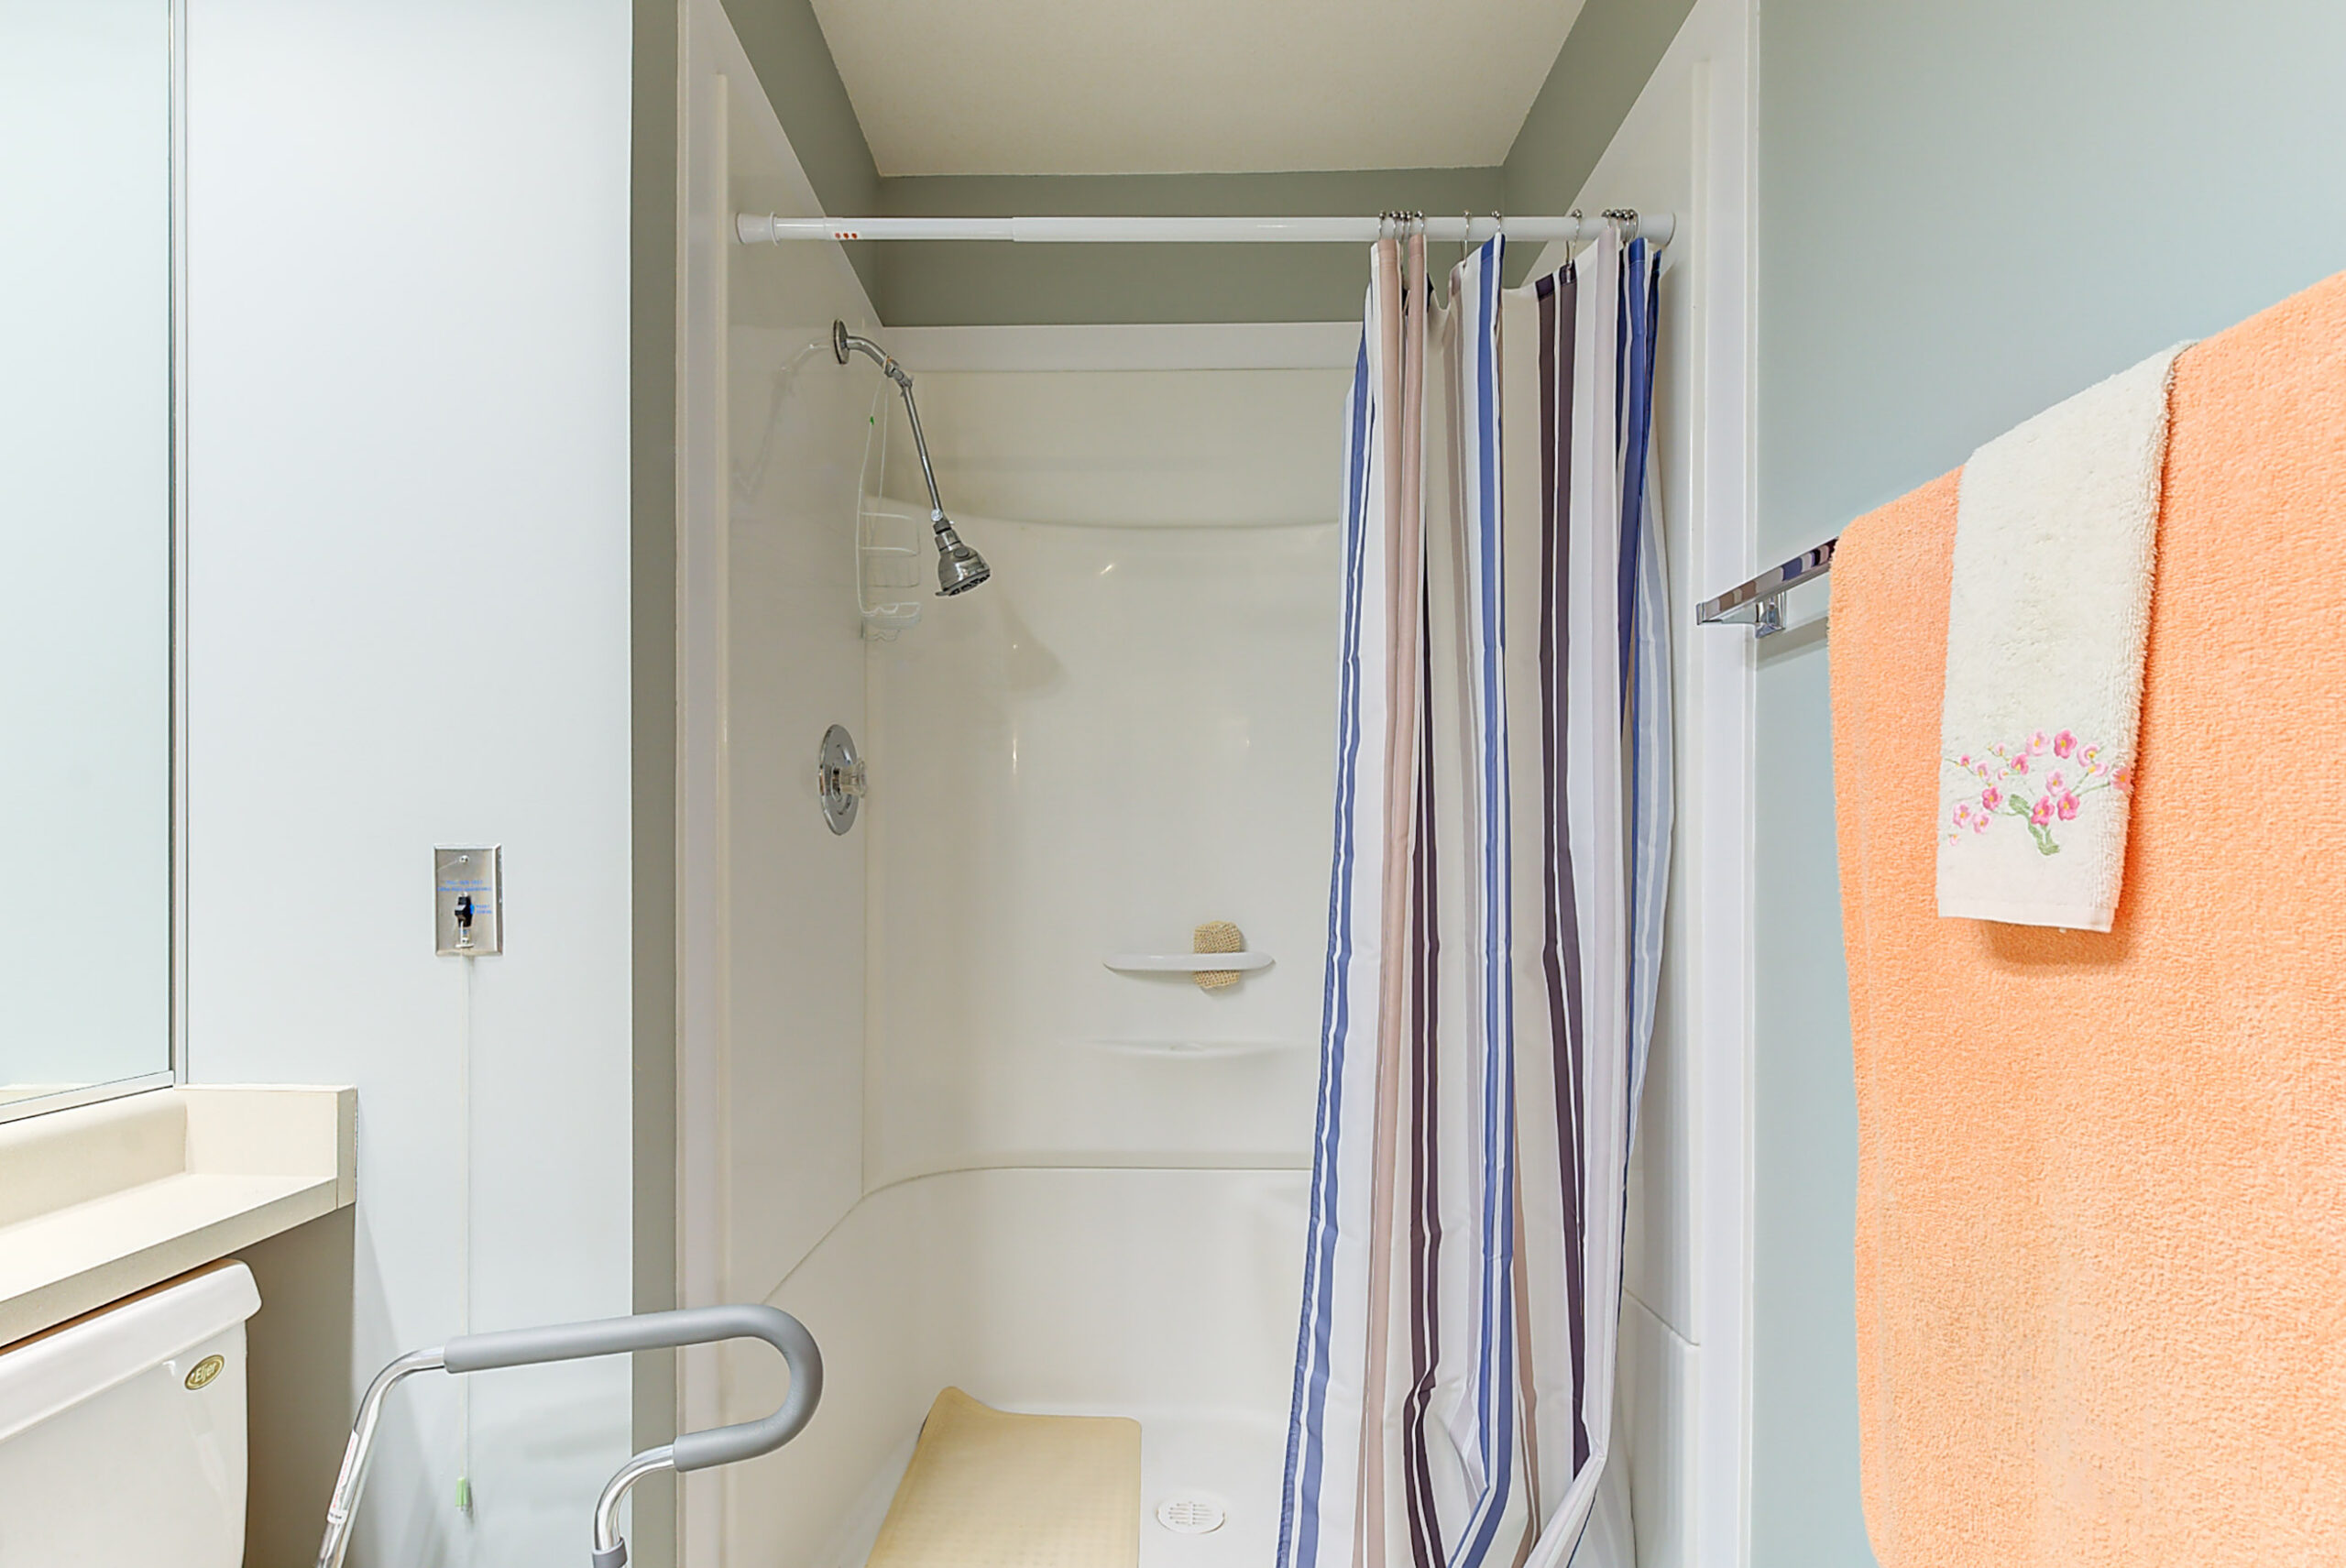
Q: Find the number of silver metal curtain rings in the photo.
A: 12